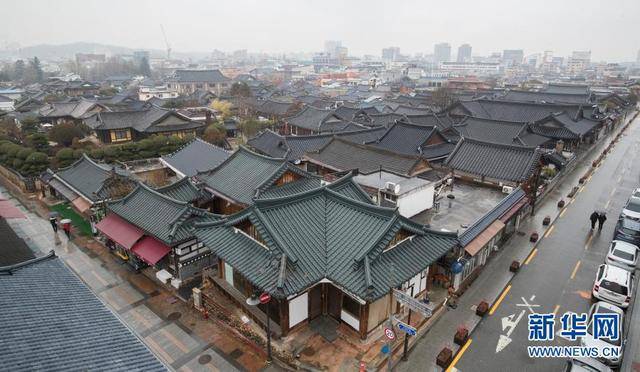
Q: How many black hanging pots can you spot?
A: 0